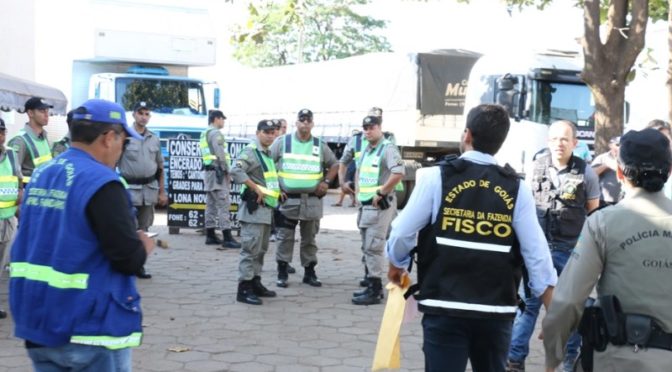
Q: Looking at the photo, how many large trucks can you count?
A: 2